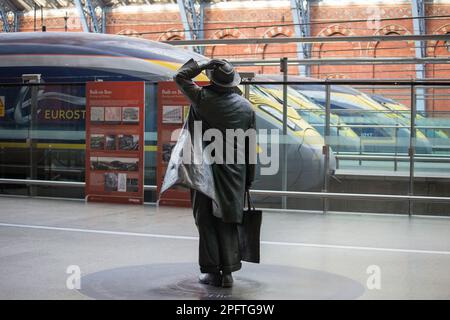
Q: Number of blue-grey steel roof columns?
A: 5